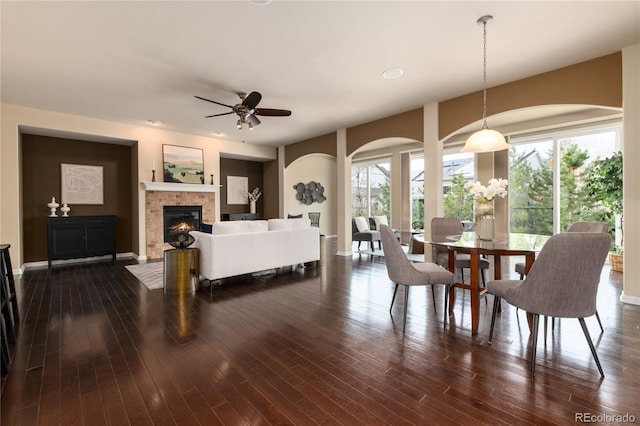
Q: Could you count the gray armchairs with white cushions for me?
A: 2